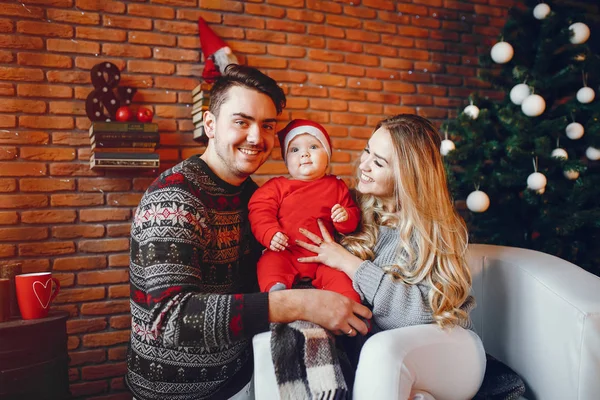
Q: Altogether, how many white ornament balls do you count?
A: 14